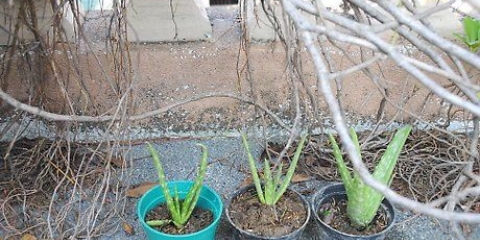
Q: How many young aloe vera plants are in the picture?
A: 3